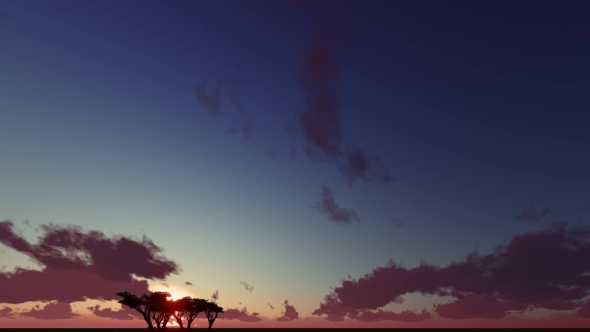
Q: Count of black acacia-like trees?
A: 6